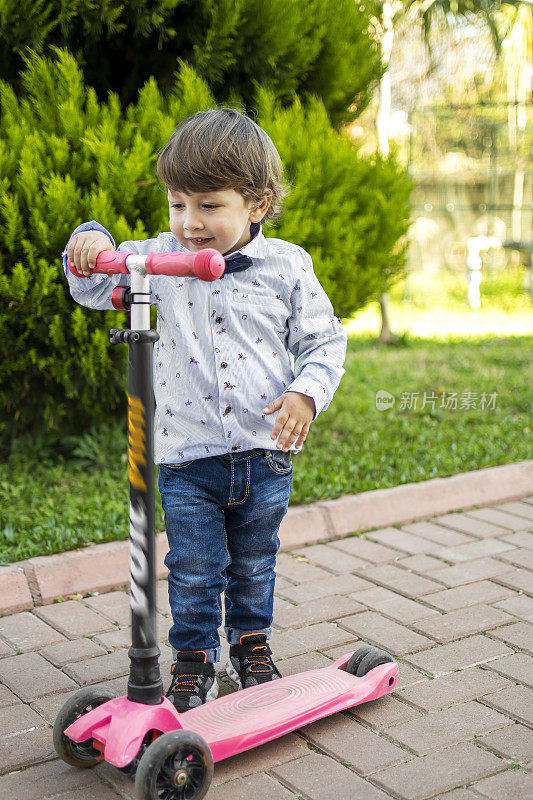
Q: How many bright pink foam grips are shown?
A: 2